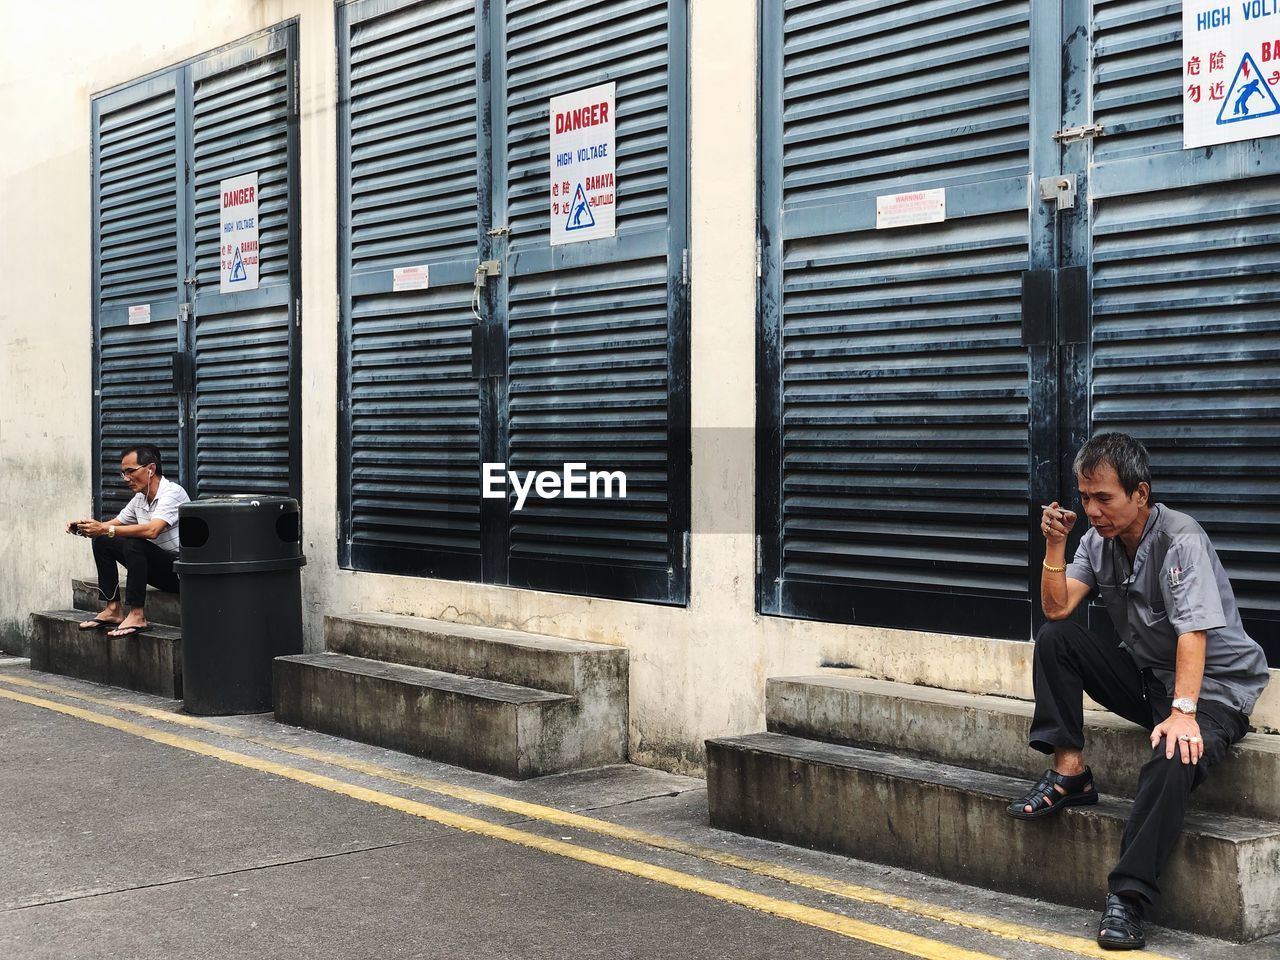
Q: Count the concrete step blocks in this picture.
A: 3